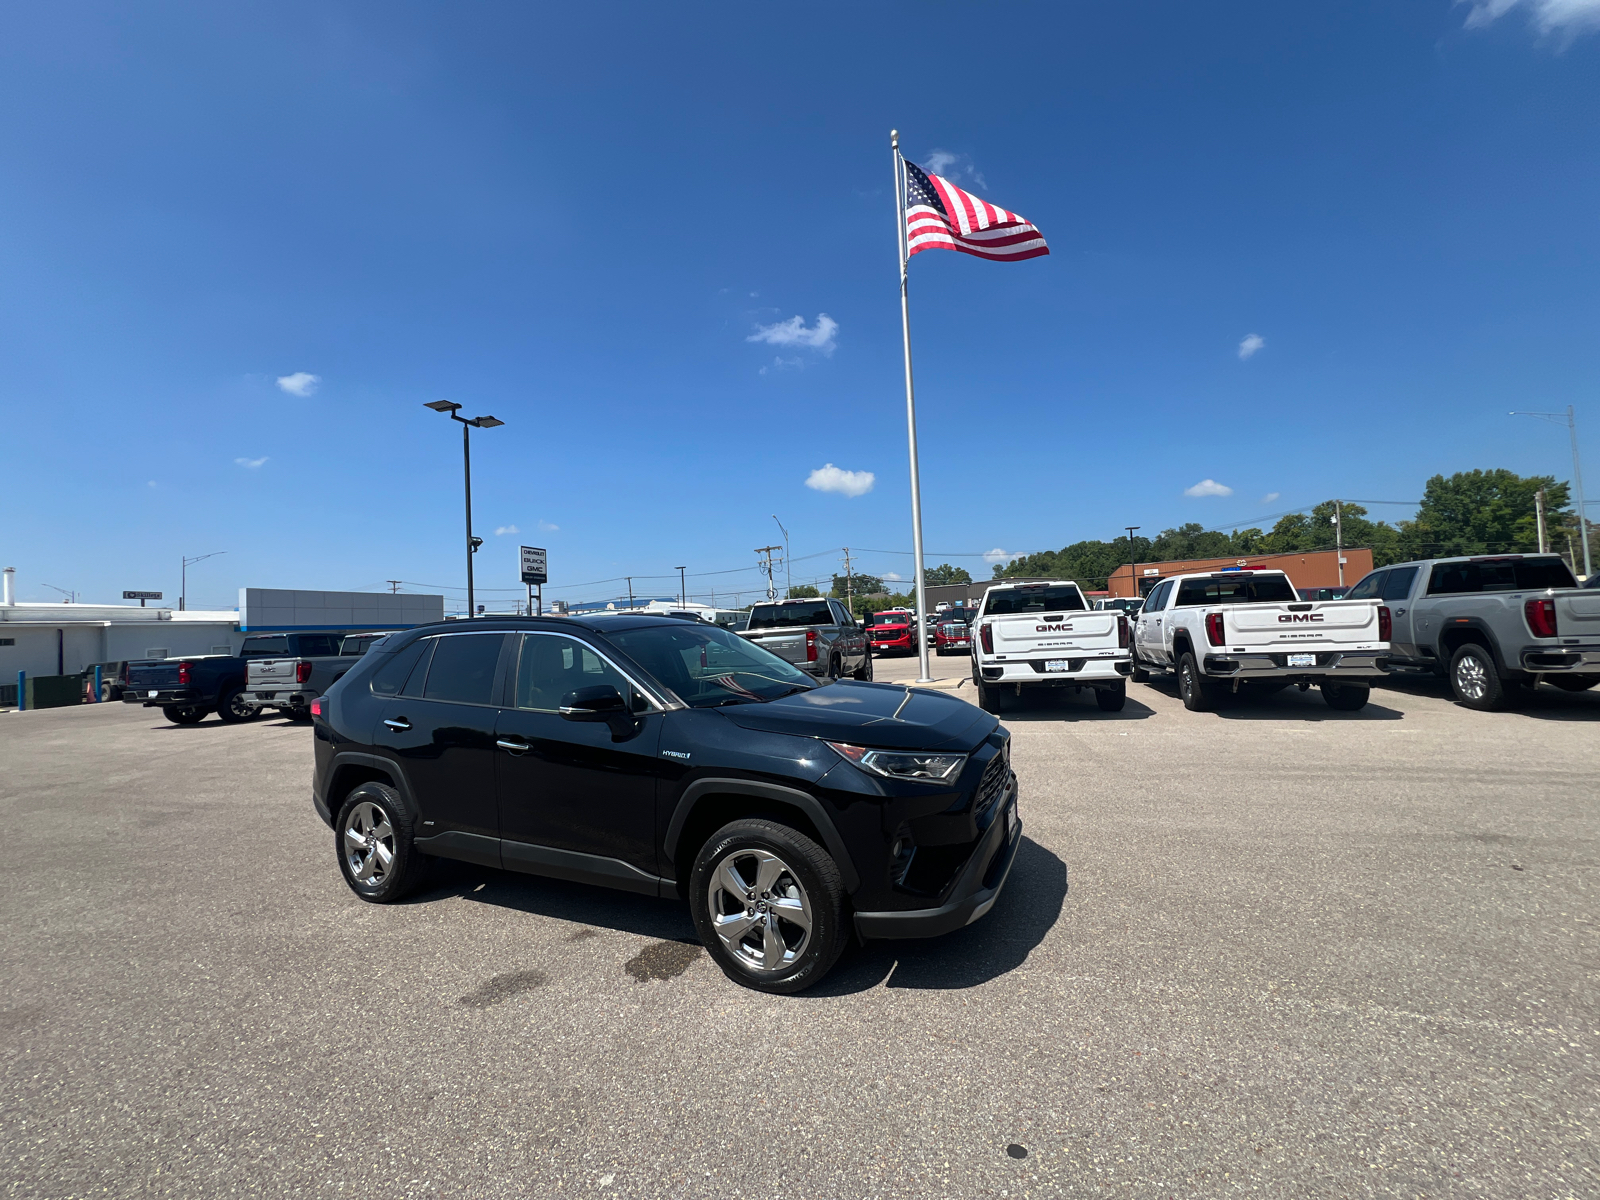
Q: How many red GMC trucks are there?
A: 2